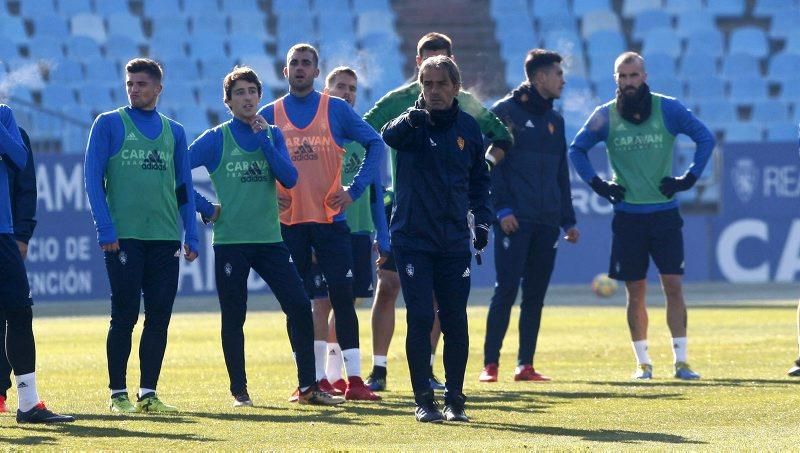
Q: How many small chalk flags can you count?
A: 0